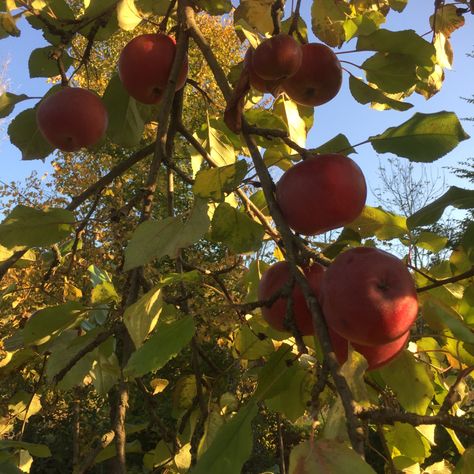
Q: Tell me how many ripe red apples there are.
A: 9